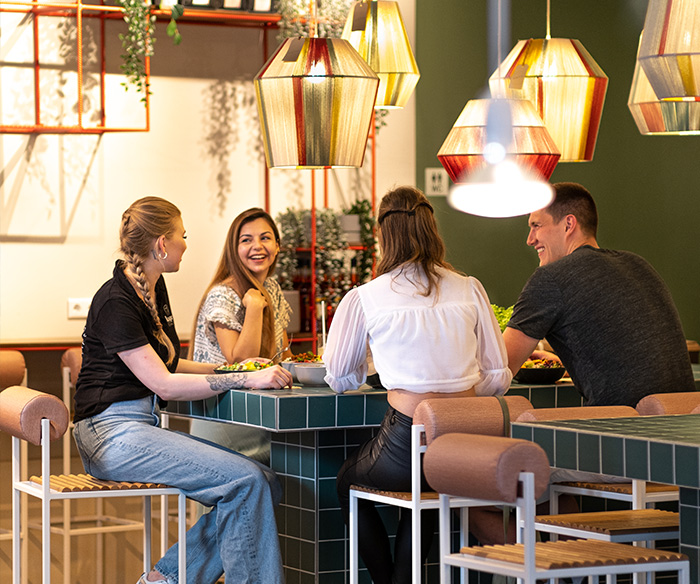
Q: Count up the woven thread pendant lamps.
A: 6